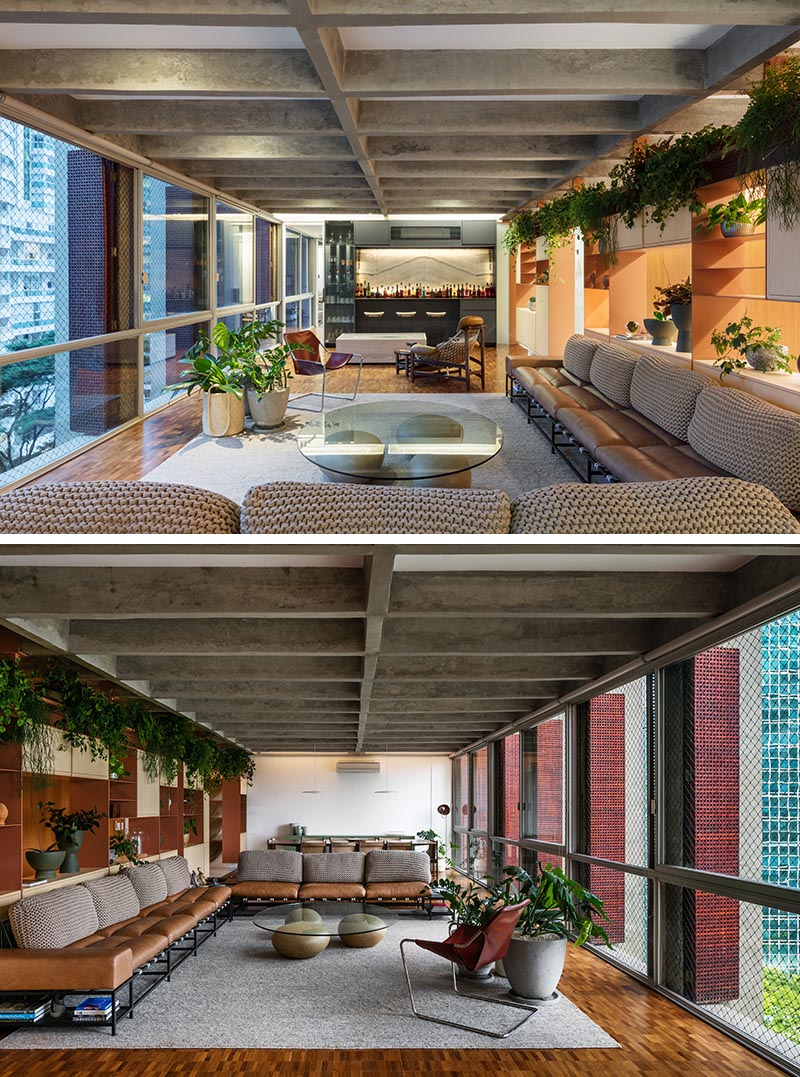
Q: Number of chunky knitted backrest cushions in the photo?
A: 14